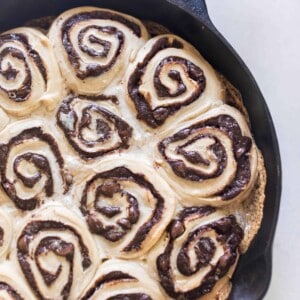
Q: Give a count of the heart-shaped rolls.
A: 0